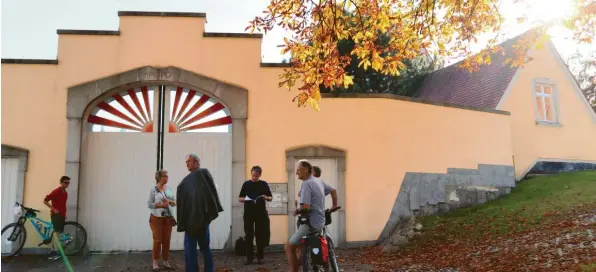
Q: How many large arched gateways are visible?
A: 1